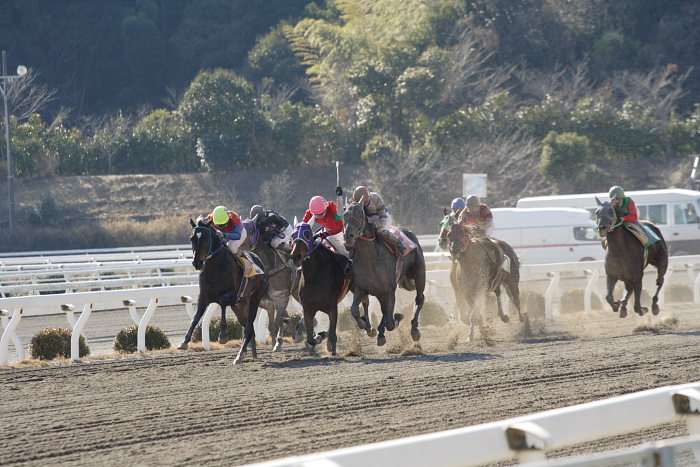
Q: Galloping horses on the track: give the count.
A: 7